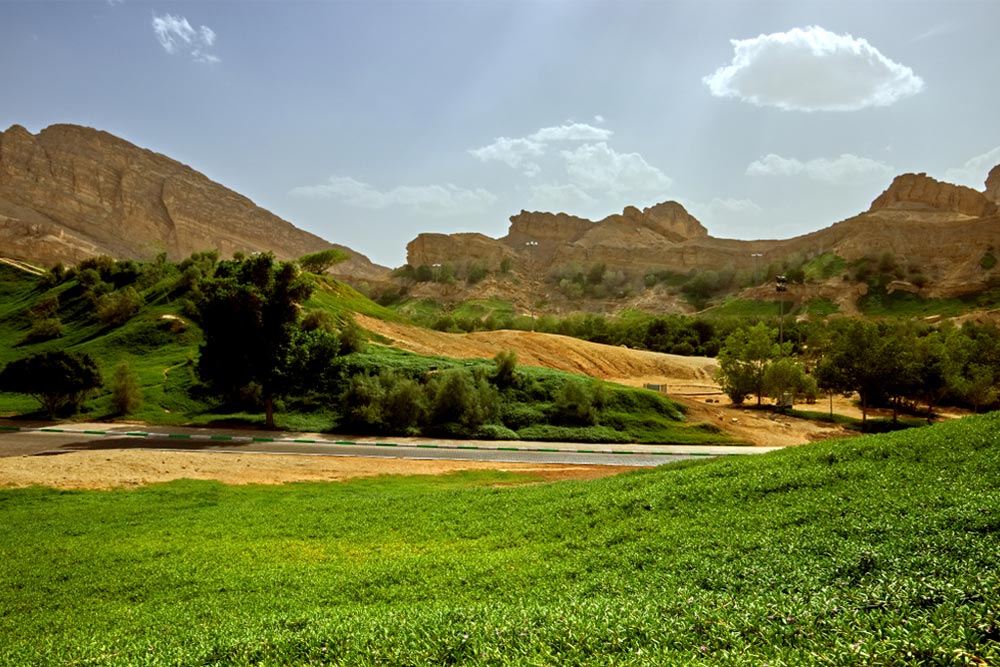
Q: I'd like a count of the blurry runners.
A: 0